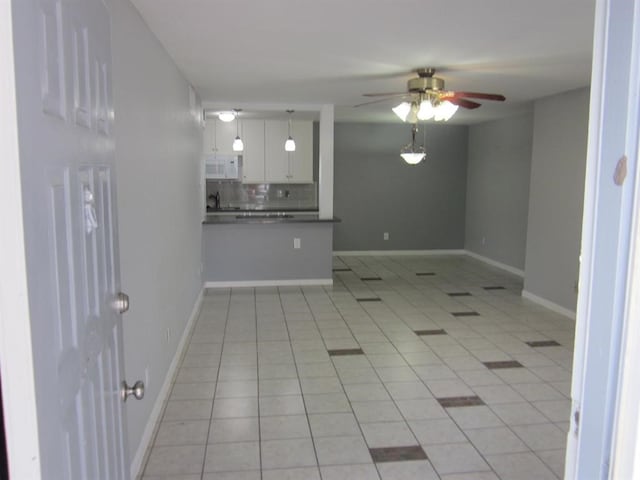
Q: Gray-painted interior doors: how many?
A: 1